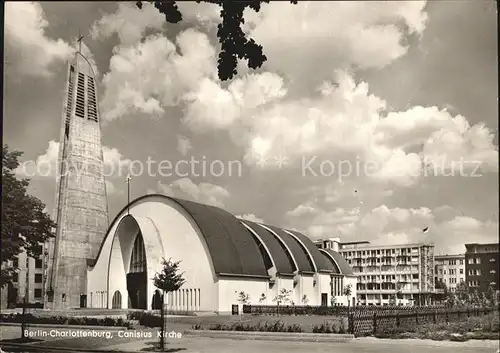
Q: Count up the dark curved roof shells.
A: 5